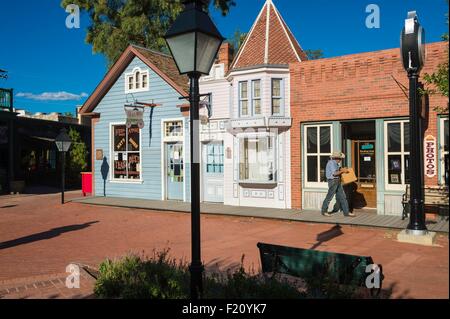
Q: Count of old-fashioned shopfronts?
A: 3